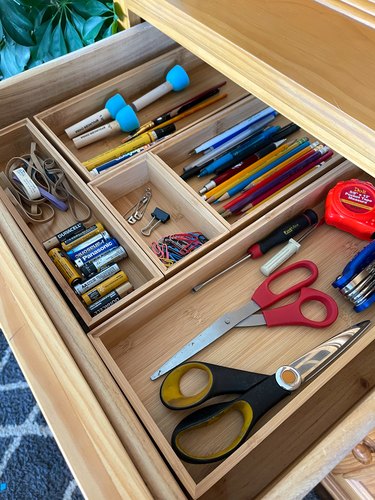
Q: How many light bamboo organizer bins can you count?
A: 5